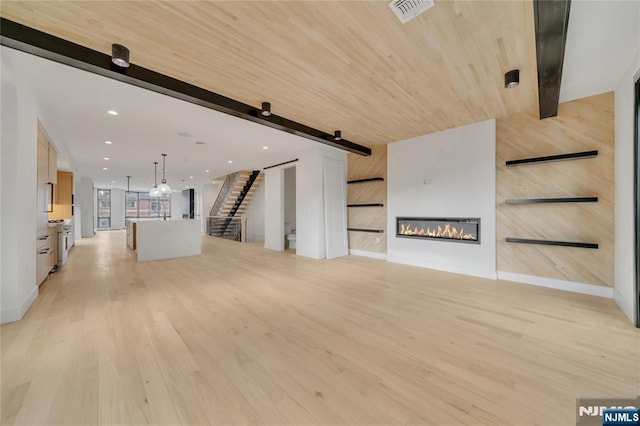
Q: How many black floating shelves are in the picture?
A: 6